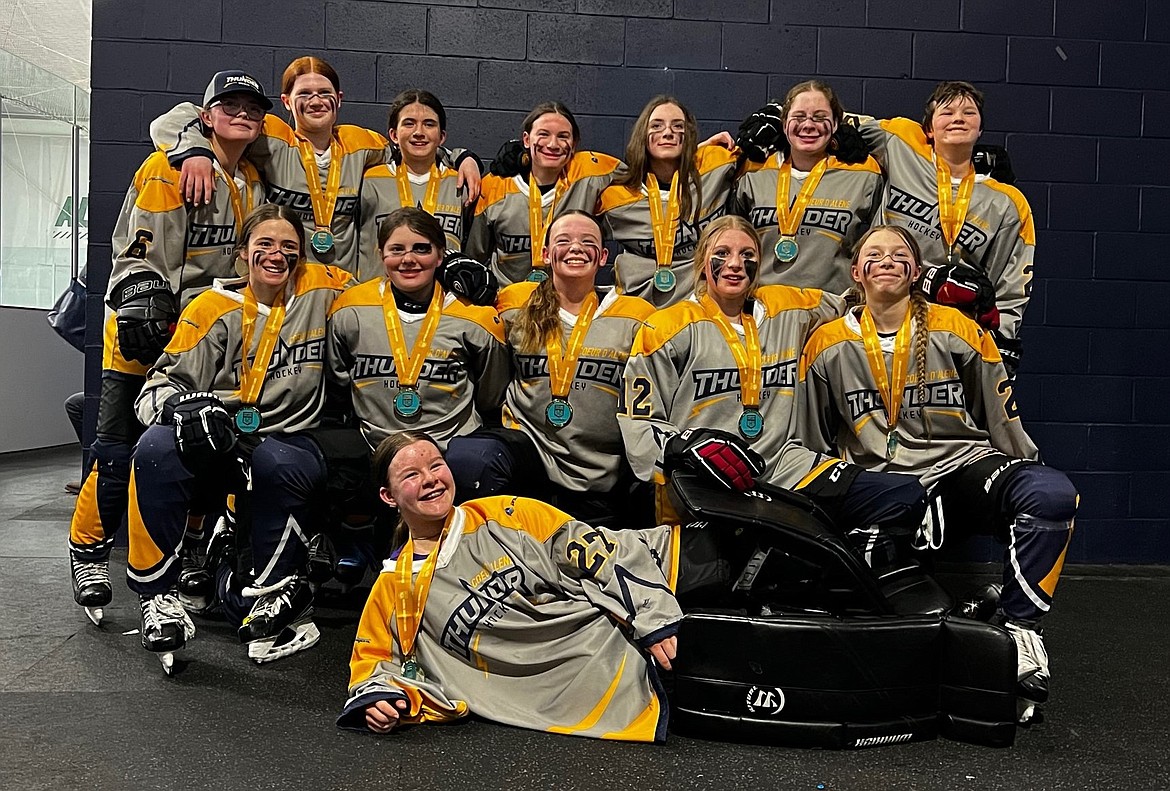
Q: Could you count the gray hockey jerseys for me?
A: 13